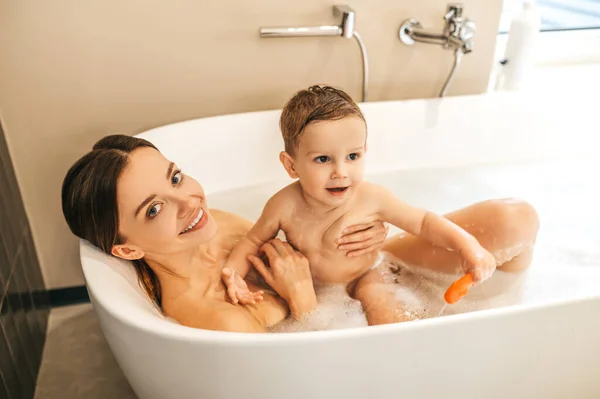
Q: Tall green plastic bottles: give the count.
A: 0